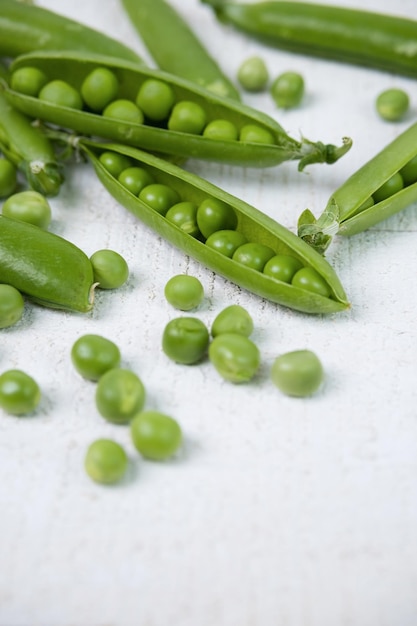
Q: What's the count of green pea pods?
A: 8